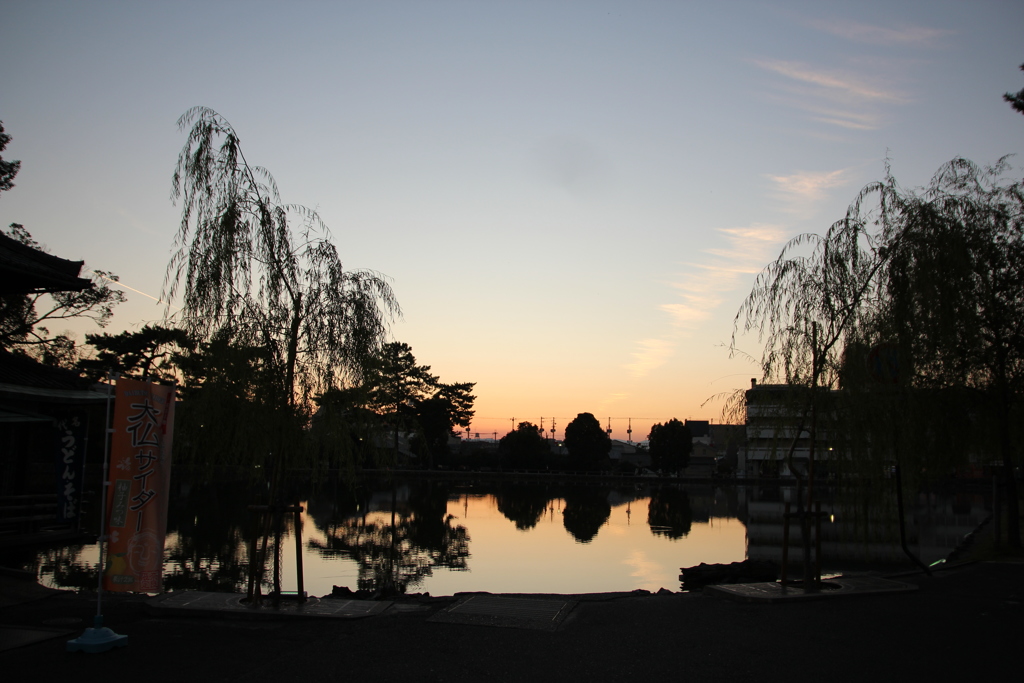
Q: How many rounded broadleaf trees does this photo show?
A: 3